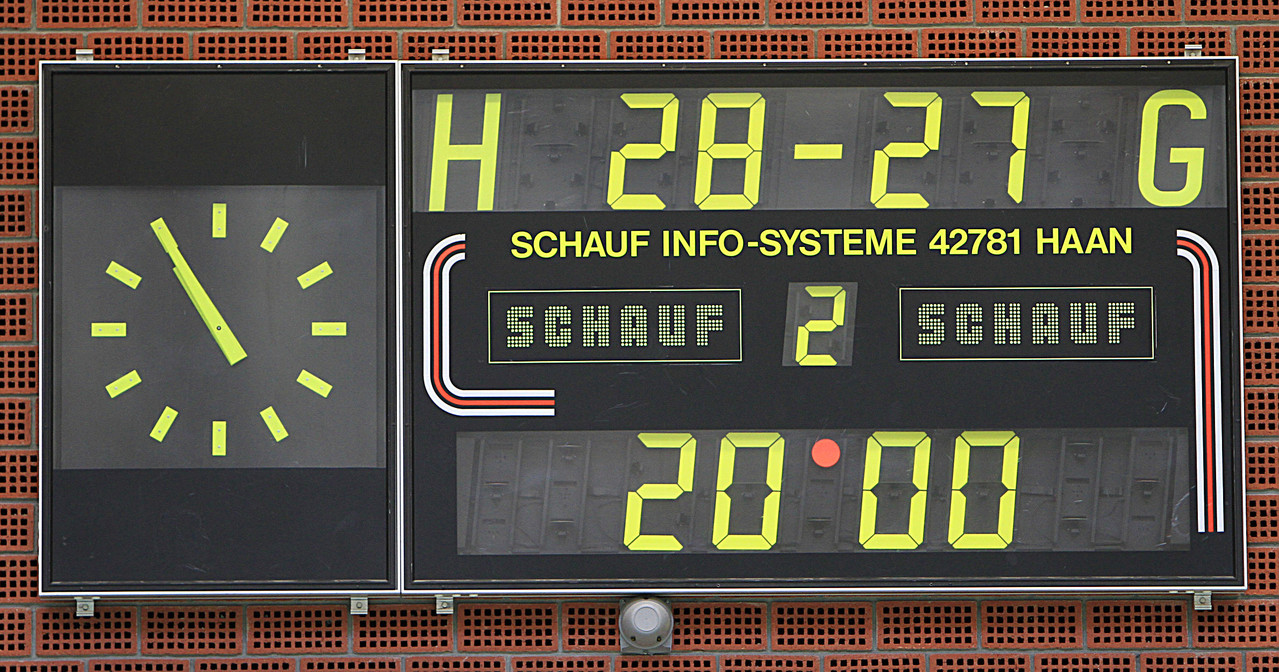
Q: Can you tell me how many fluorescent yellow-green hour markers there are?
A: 12